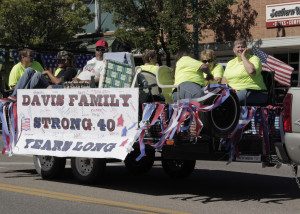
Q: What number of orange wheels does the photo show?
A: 0